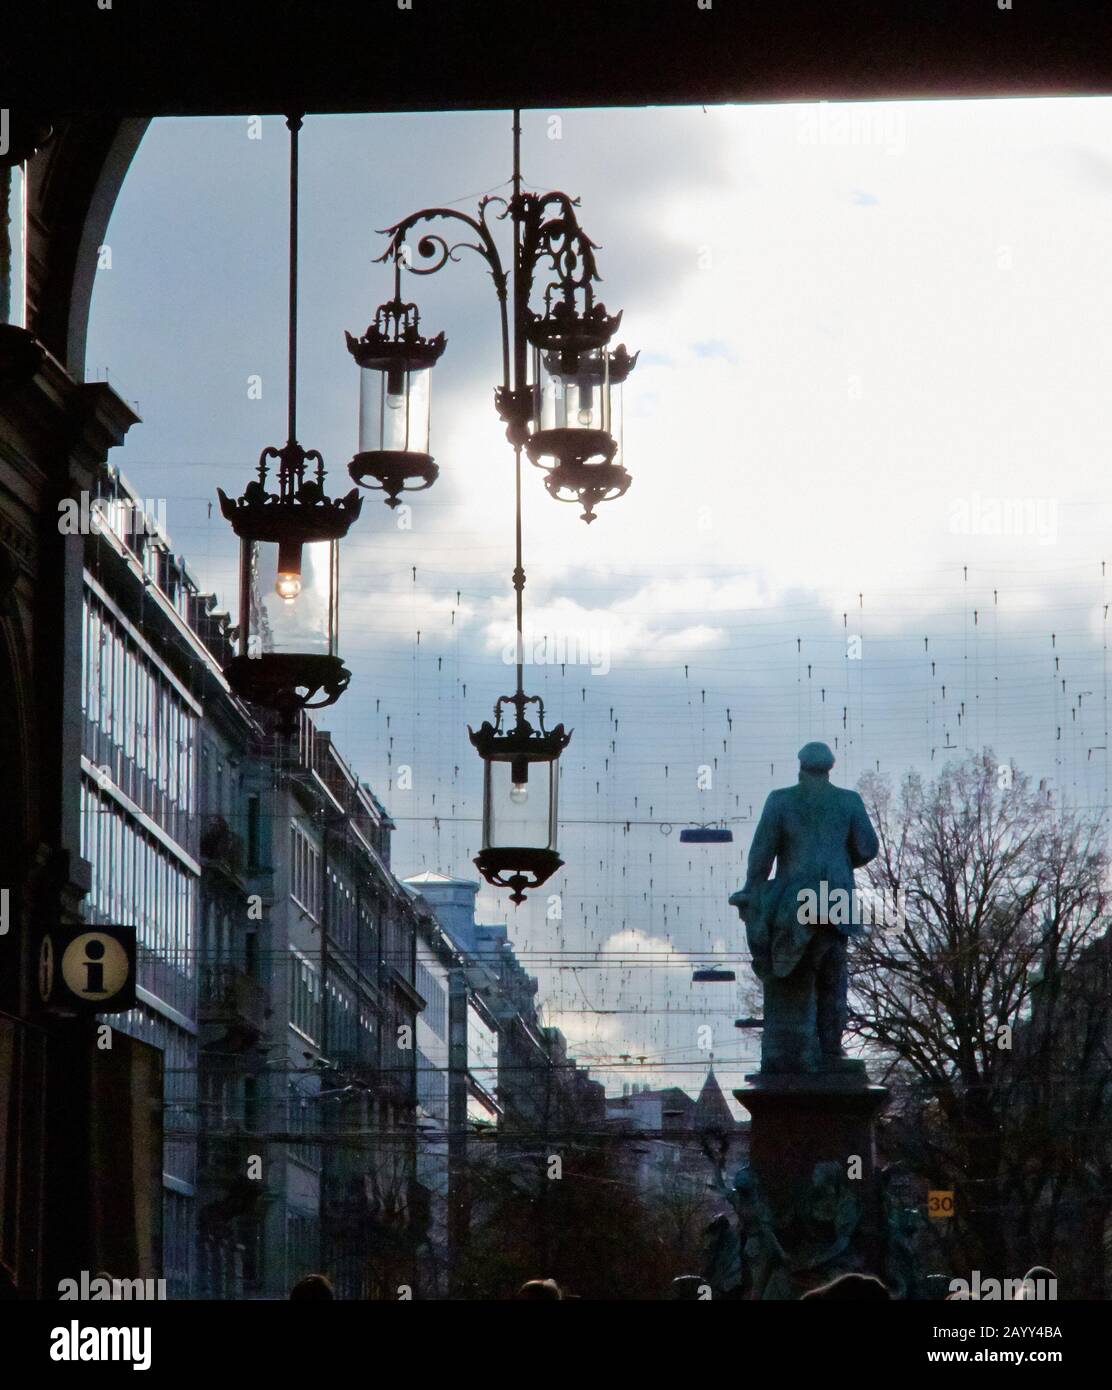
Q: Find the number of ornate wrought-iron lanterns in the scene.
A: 5